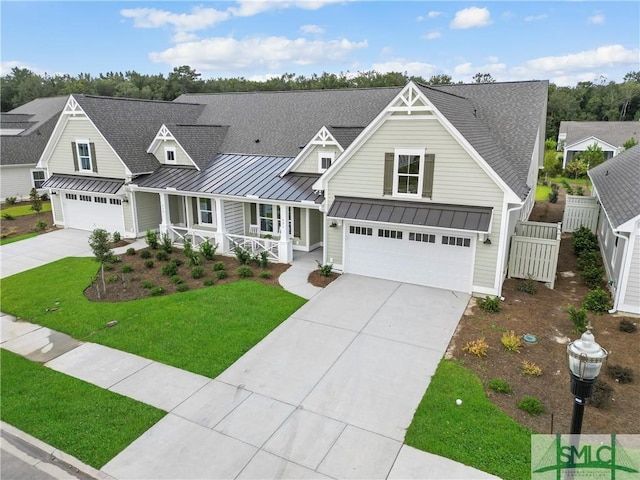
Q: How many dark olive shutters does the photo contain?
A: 7